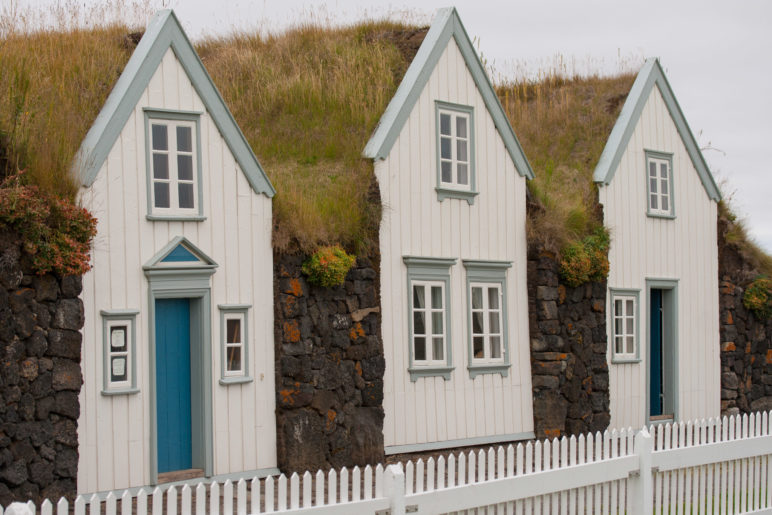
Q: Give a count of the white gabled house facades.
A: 3